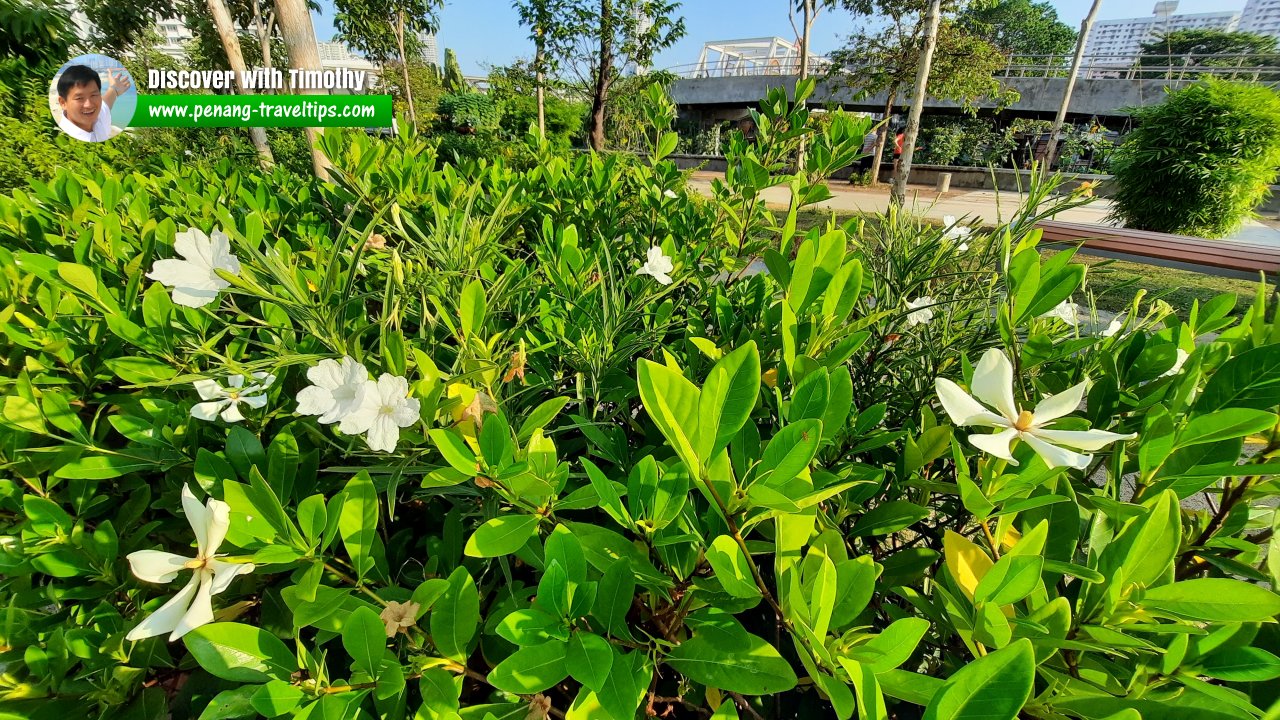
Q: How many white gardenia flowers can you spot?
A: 3